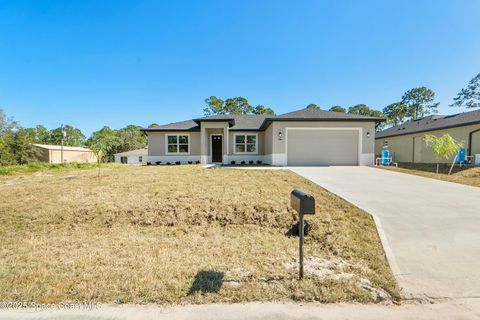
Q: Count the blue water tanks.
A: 2